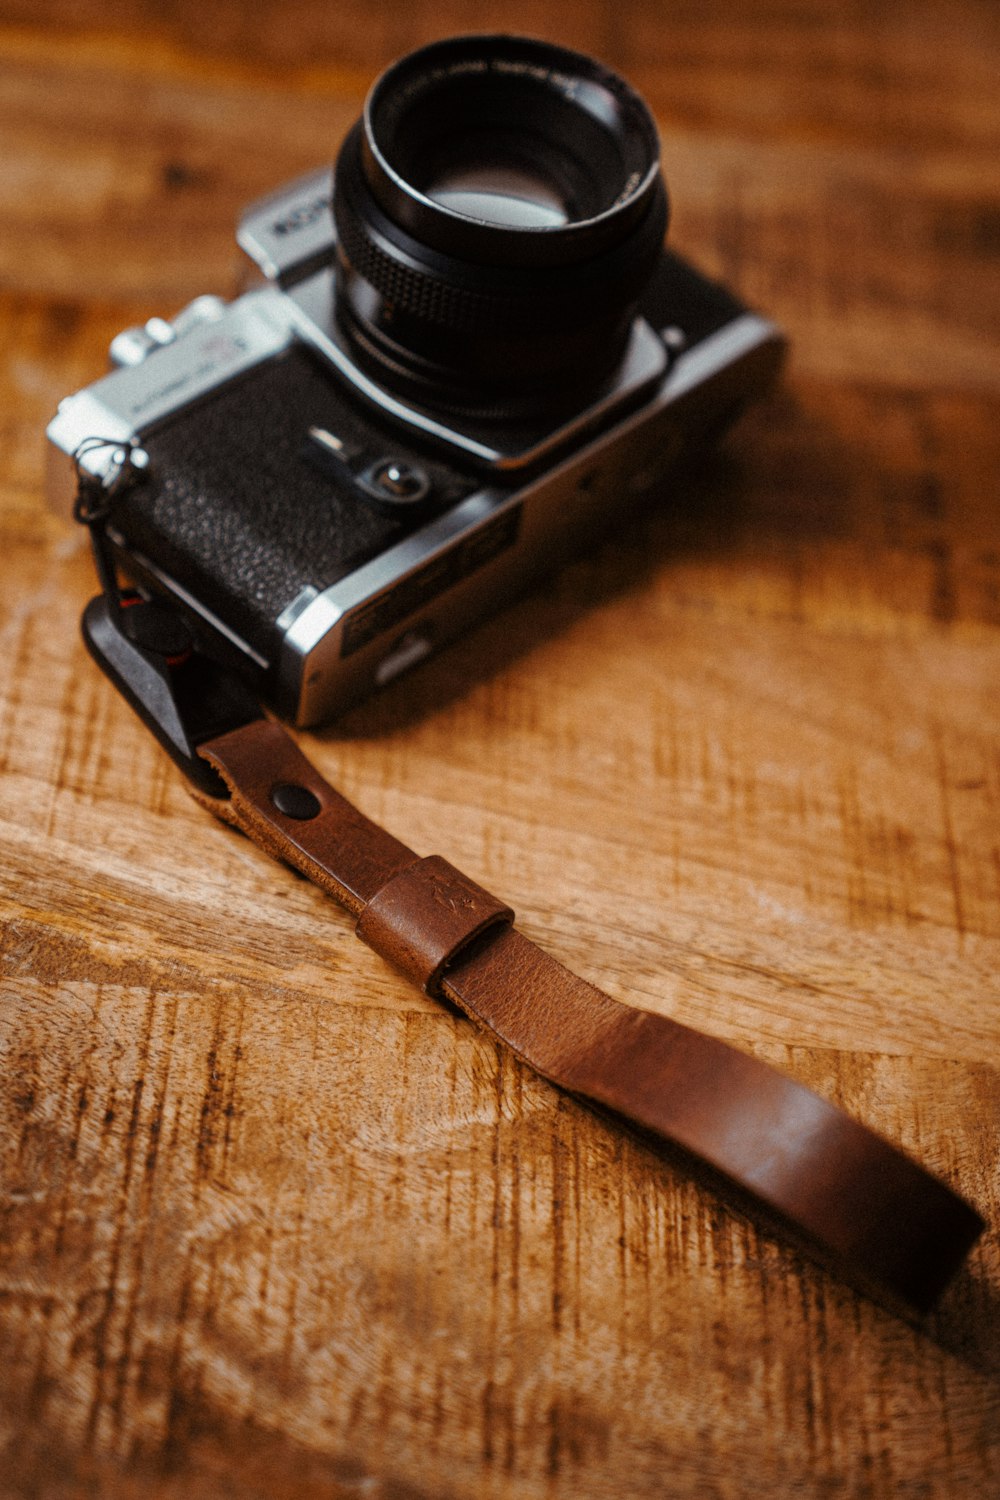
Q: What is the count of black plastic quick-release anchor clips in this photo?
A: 1